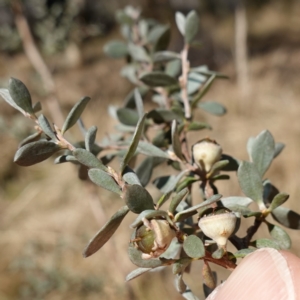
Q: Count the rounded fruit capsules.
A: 3